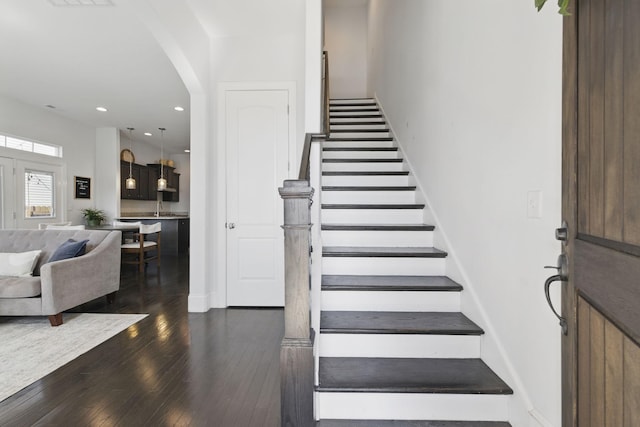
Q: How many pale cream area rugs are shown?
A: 1